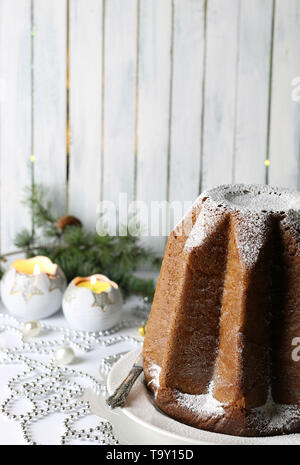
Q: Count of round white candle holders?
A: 2